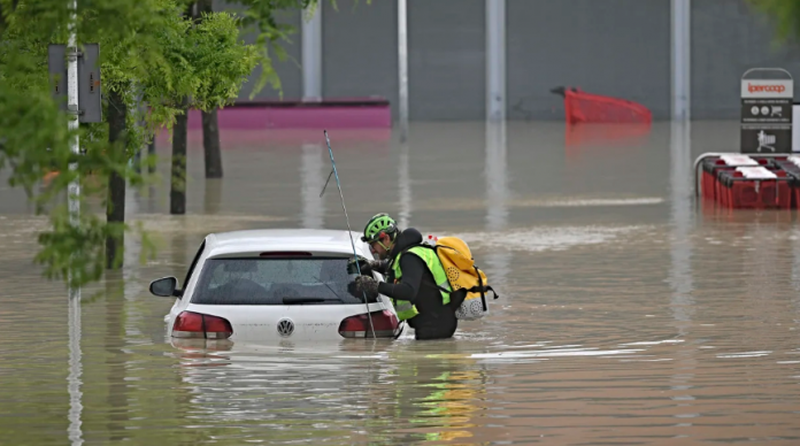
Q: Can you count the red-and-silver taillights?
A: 2